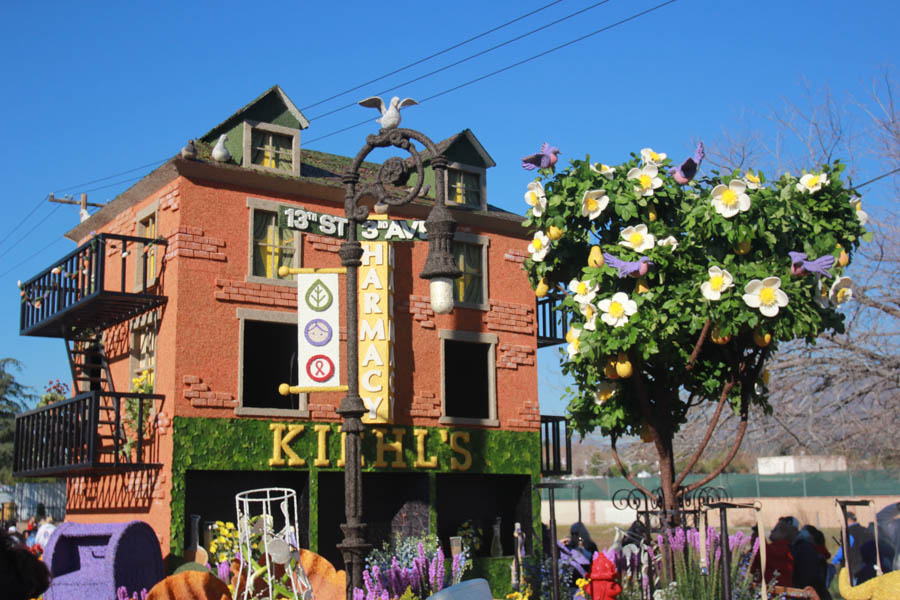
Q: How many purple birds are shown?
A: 4